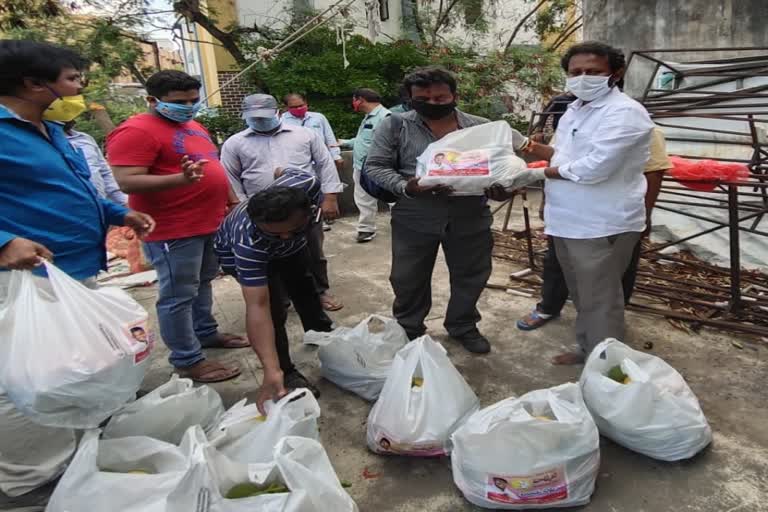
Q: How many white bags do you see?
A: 10